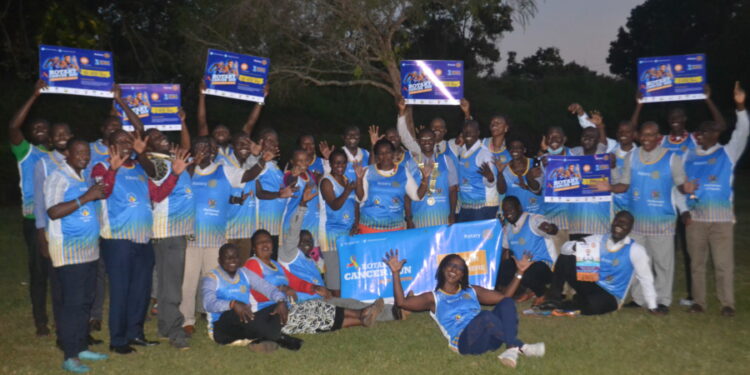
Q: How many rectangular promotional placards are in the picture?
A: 6